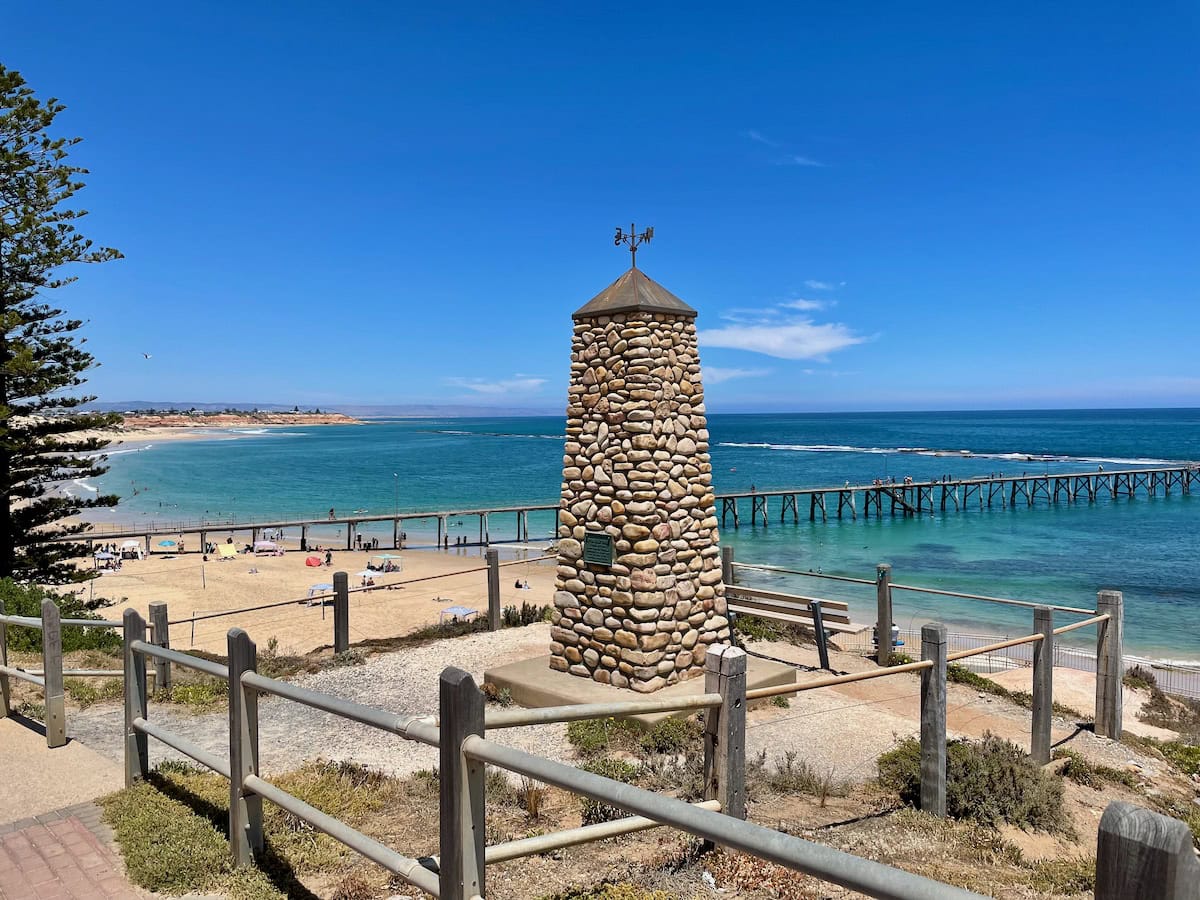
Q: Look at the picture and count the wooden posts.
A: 15